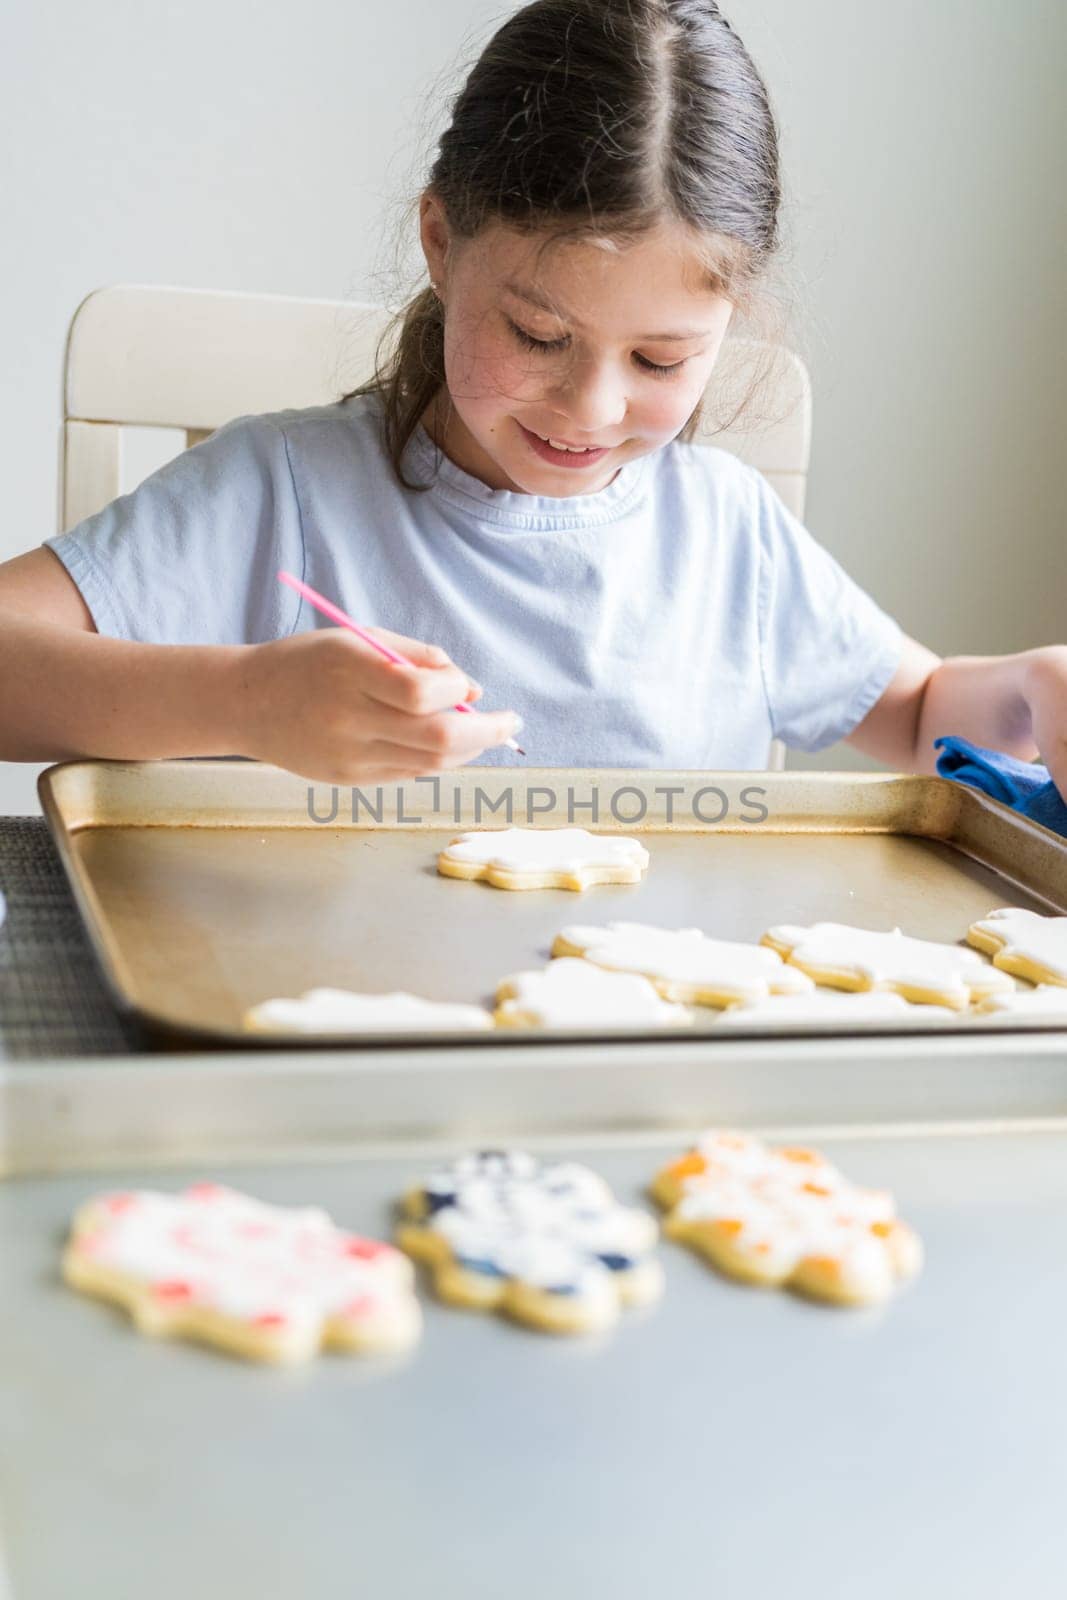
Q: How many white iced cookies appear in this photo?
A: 8